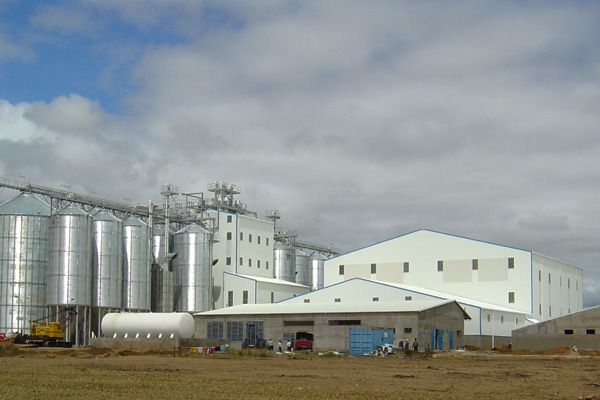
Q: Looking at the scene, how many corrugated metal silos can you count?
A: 9